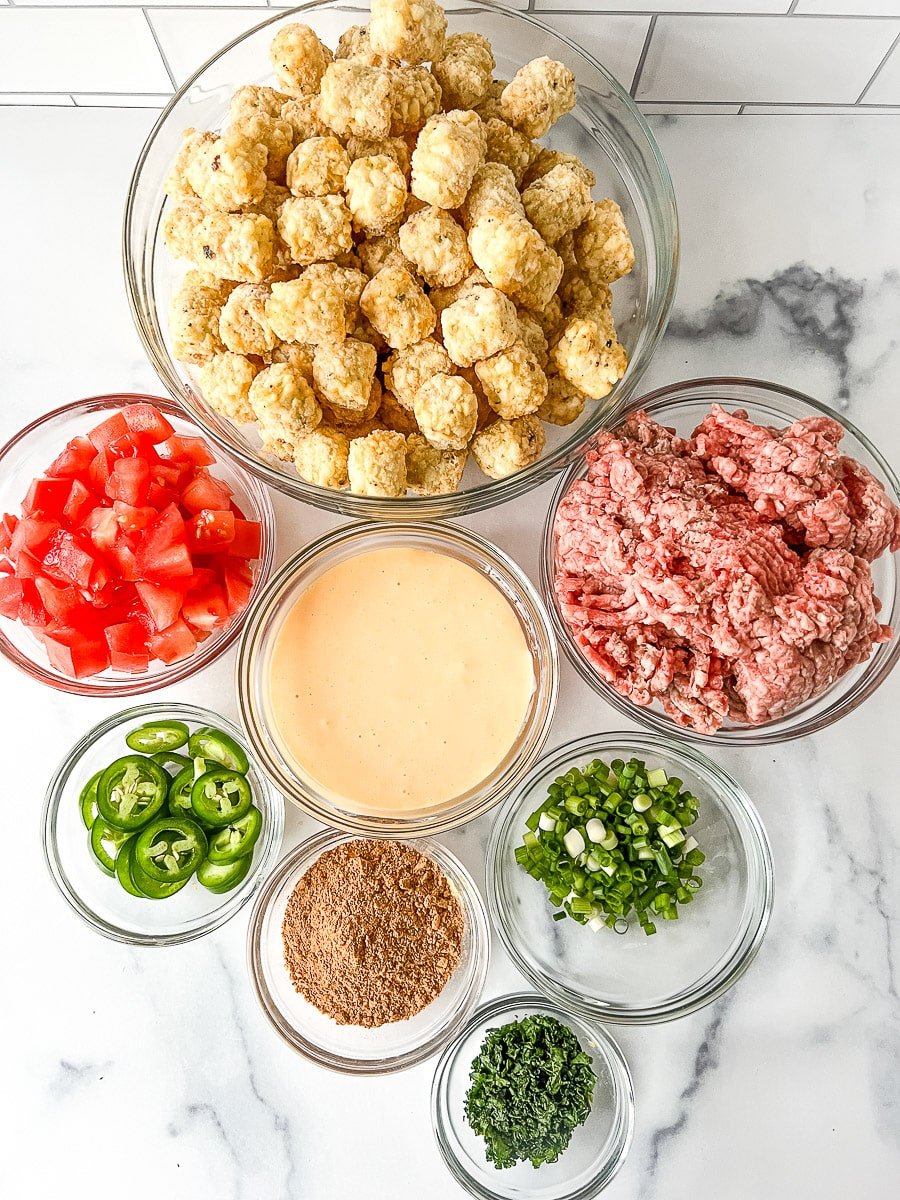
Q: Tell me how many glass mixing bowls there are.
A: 8